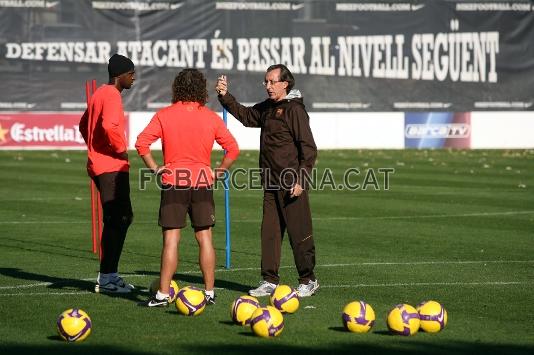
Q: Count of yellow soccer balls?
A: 9